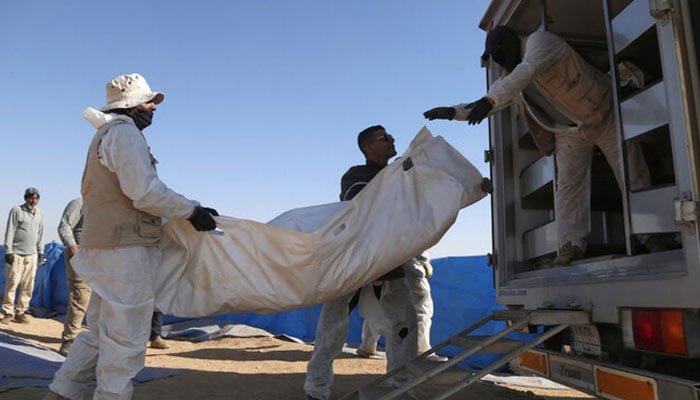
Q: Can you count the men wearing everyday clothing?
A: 2